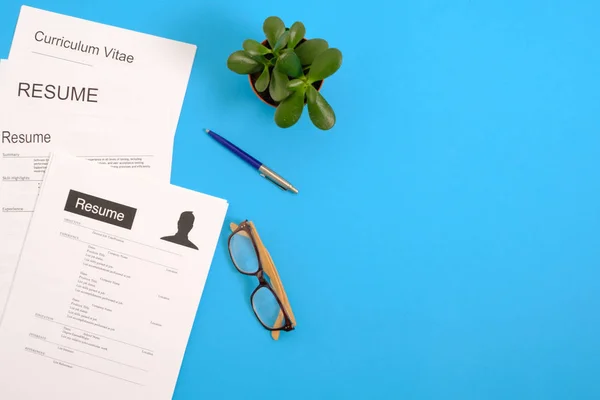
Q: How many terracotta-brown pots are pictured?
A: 1